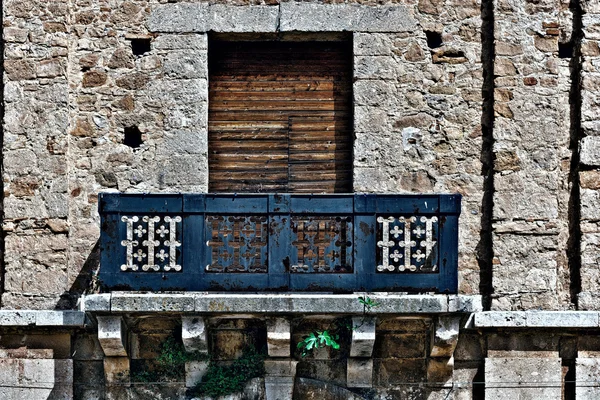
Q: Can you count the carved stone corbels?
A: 5